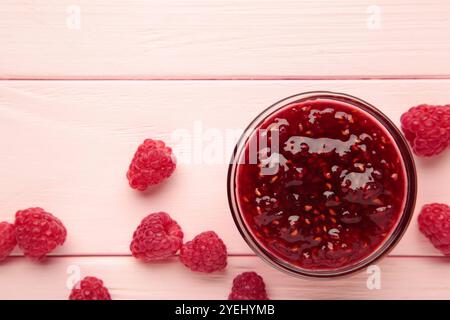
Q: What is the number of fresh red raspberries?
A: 9